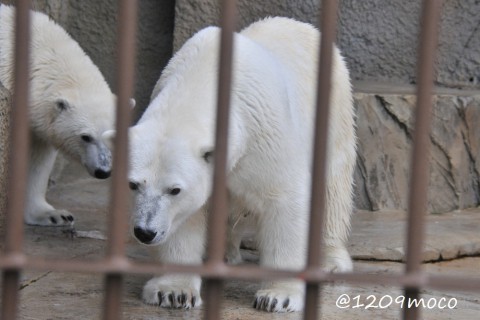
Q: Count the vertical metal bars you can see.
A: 5